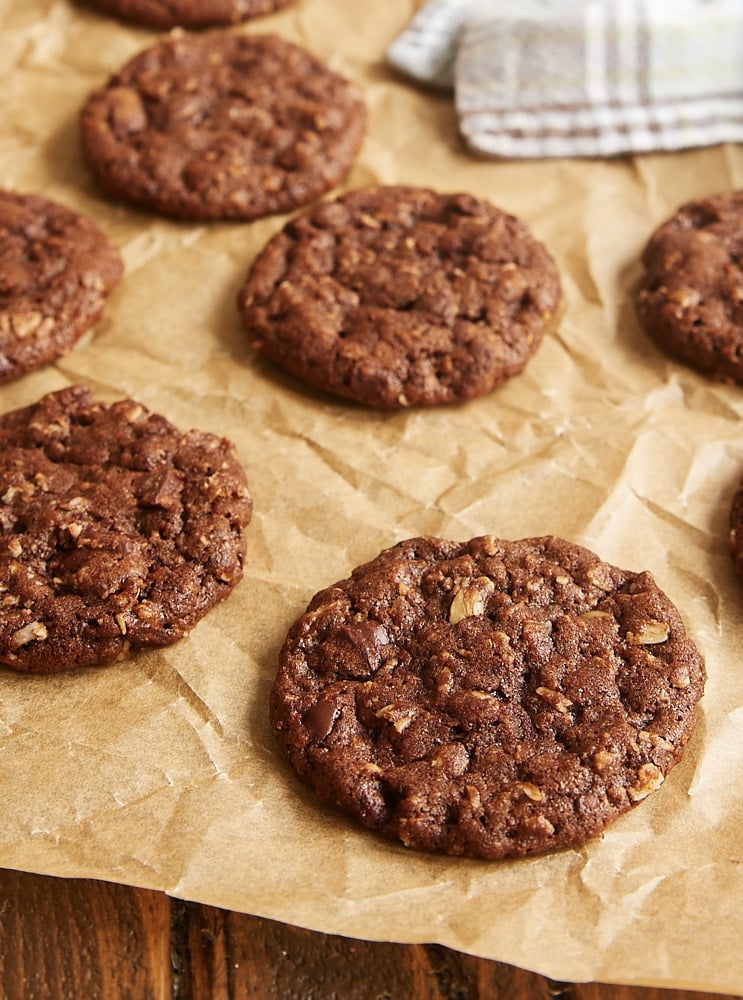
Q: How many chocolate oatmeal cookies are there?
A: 8